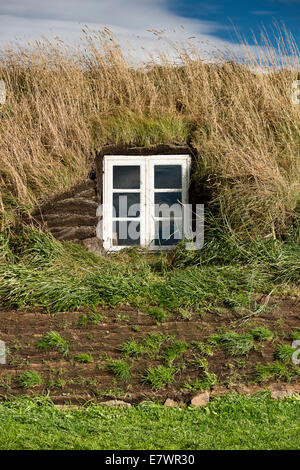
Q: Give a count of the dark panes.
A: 6